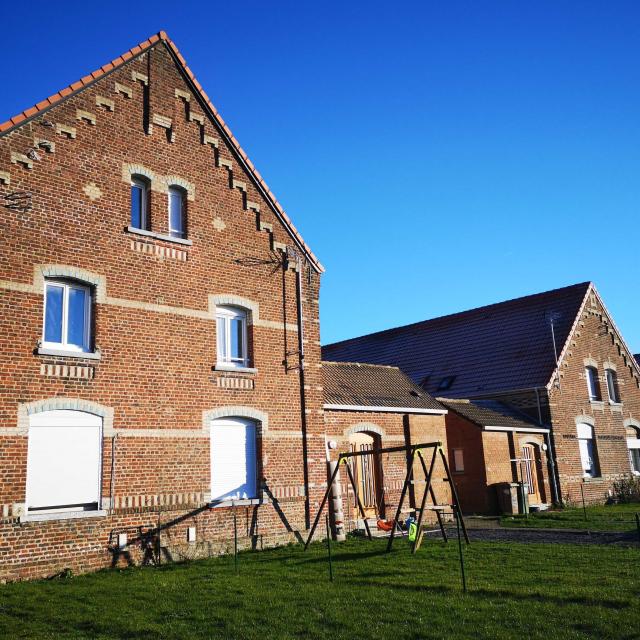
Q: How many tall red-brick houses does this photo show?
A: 2